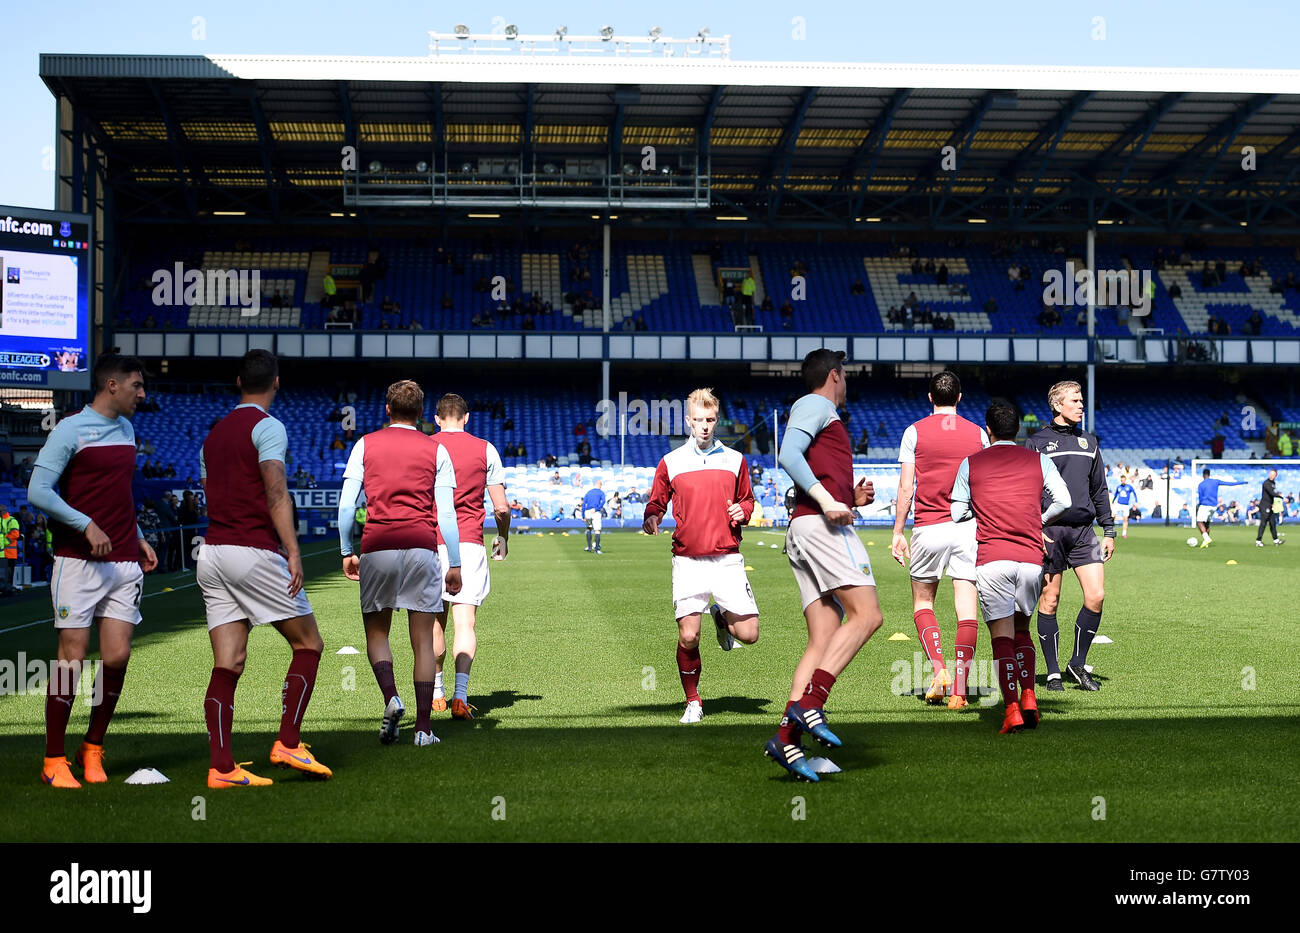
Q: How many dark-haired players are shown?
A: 5